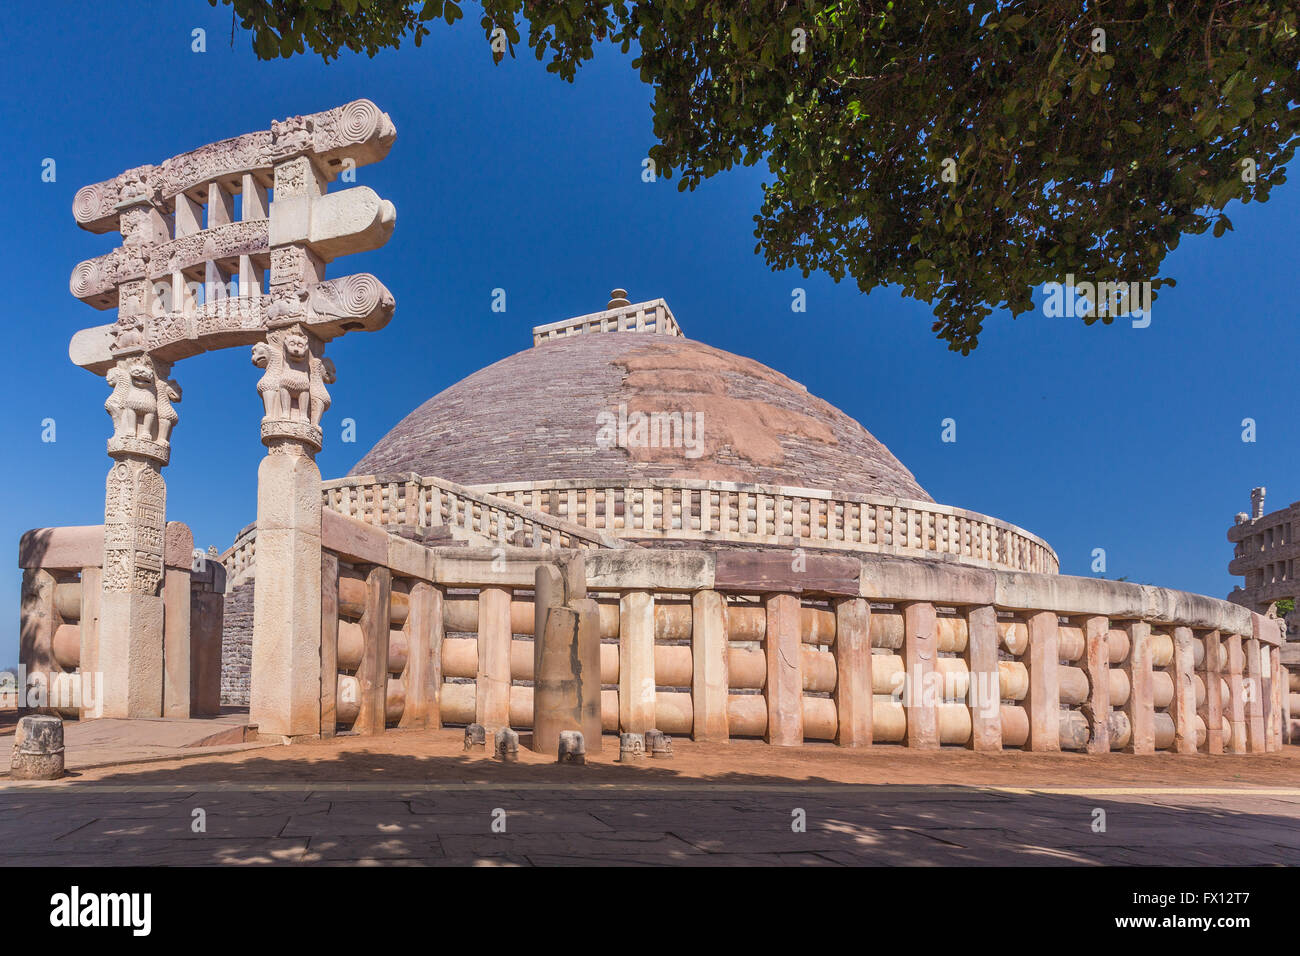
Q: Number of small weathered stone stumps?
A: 7